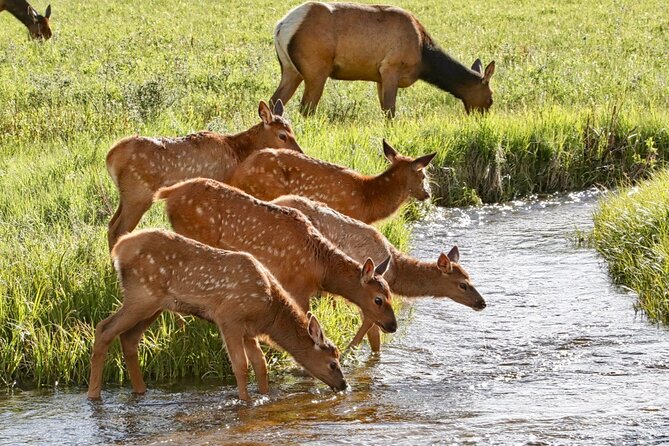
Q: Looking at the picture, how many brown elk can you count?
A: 7